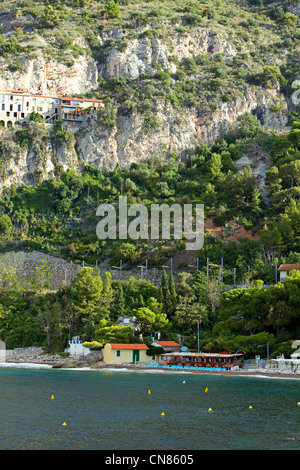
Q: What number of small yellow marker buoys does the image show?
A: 7